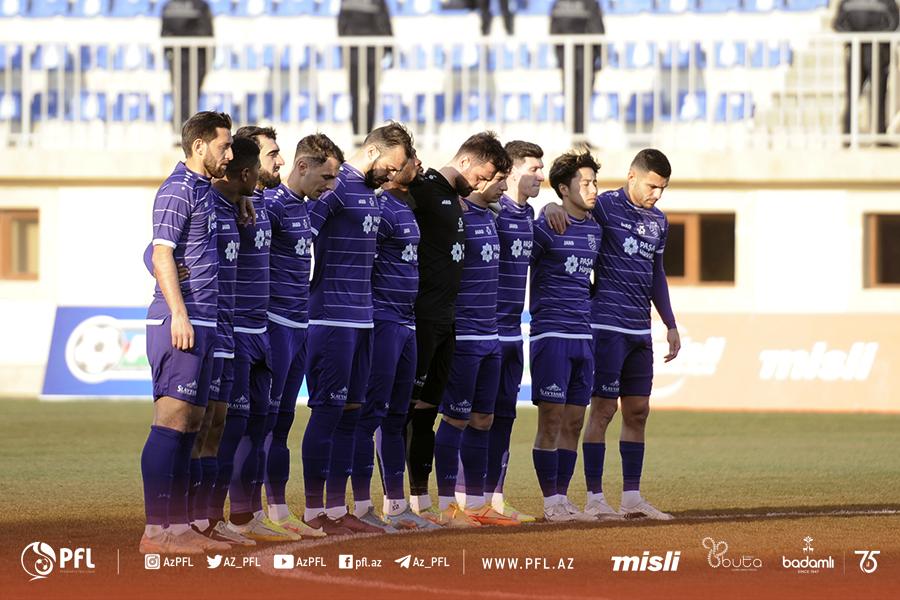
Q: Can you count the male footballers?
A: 11